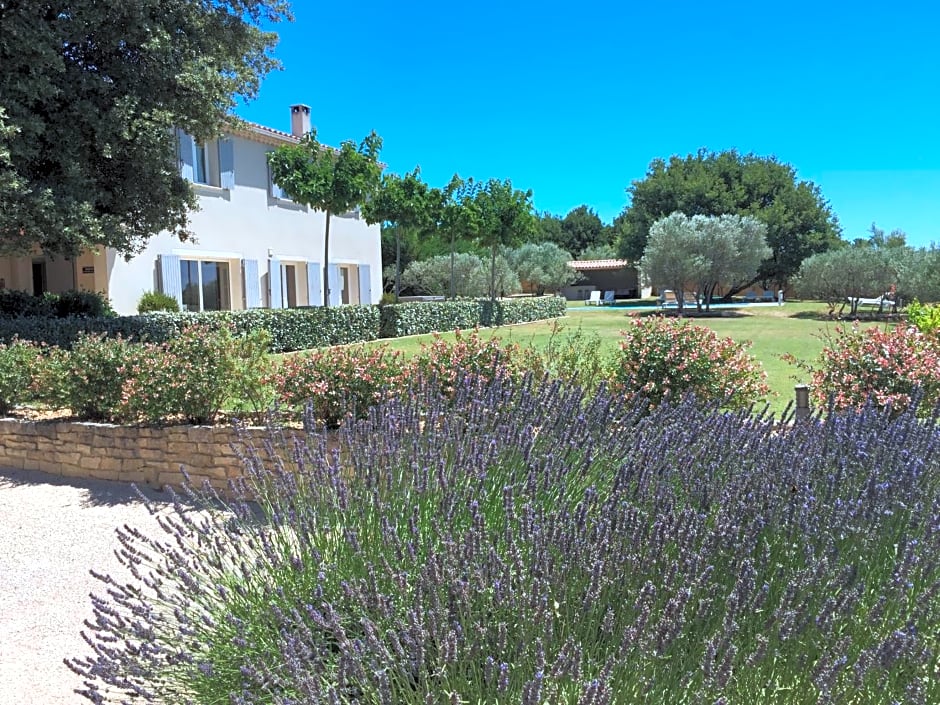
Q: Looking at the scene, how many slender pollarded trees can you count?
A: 4